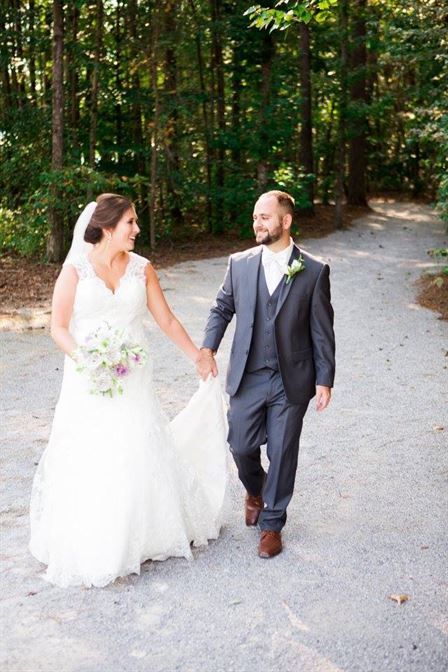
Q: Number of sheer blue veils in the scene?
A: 0